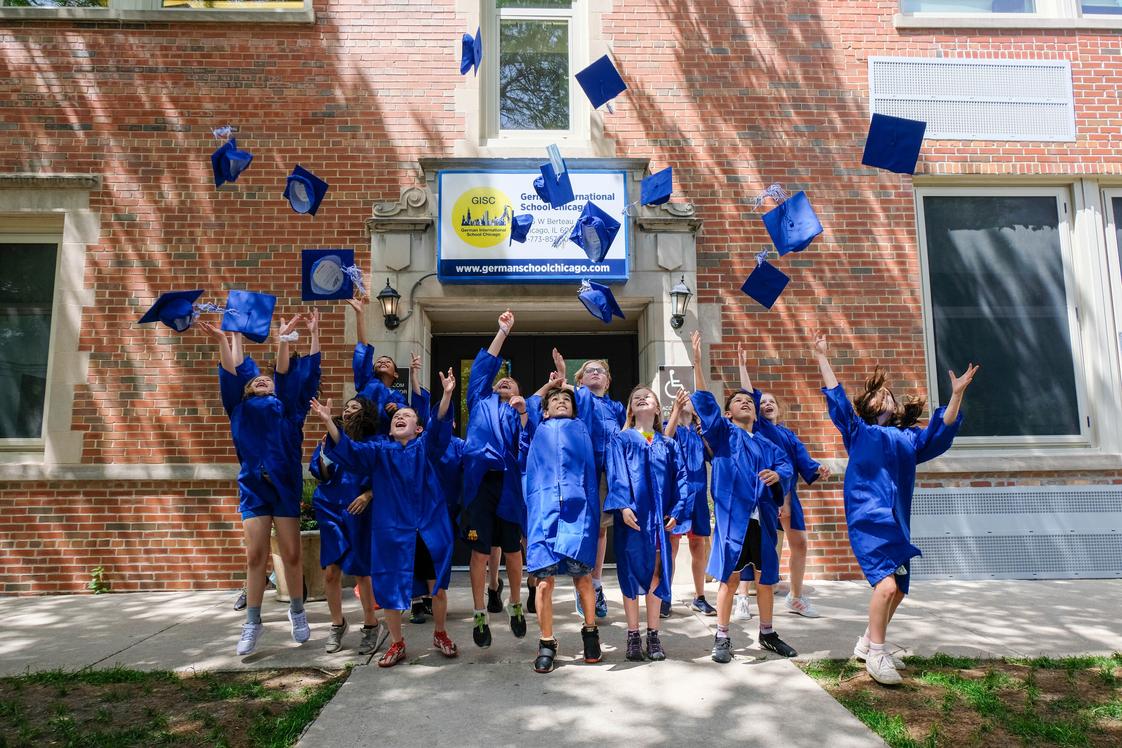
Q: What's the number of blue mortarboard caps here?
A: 15